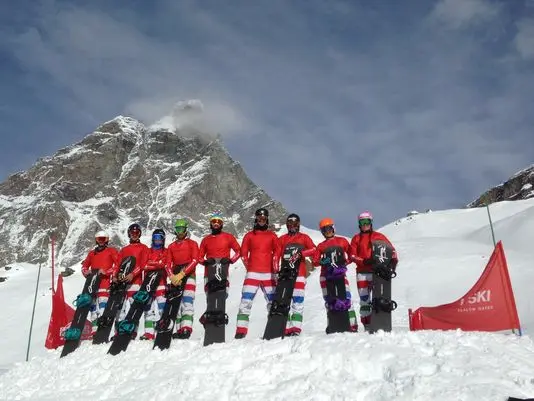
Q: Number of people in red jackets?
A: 9